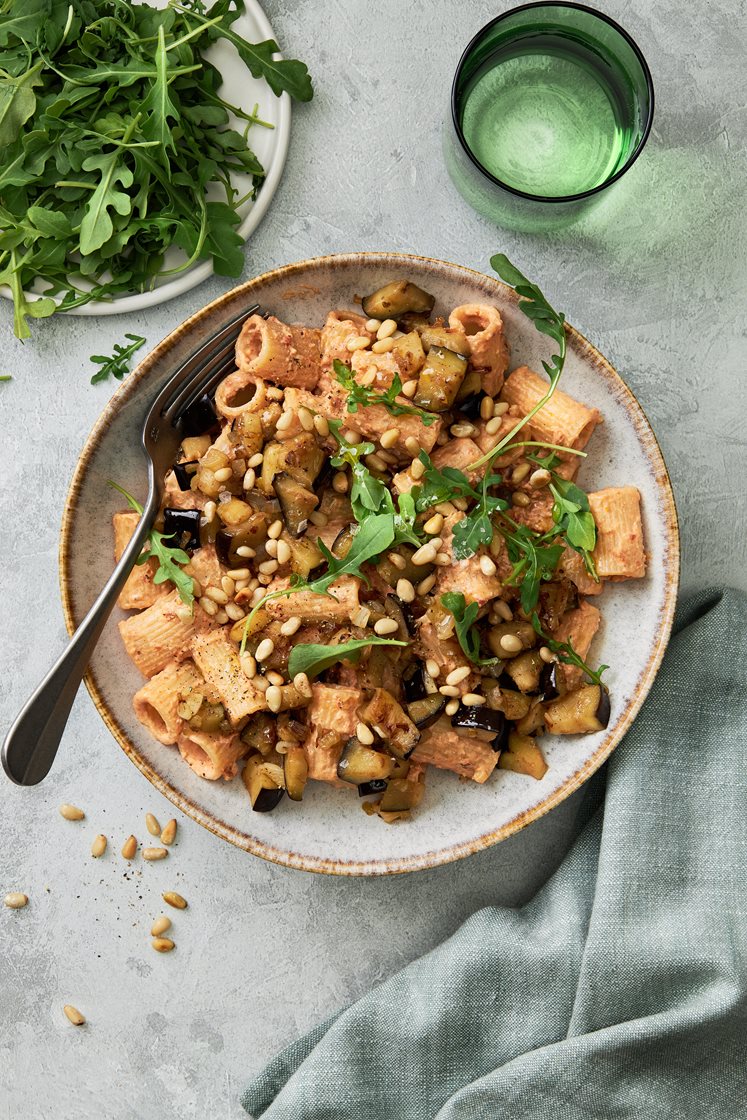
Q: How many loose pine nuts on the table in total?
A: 11